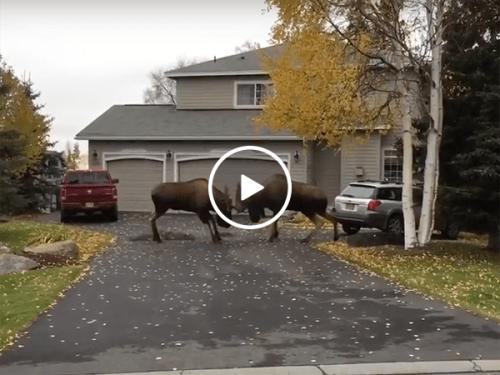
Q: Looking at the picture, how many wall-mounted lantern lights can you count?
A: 3